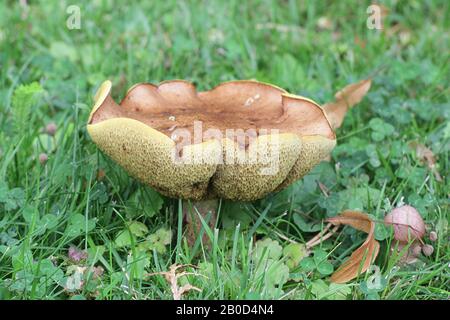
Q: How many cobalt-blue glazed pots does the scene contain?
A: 0